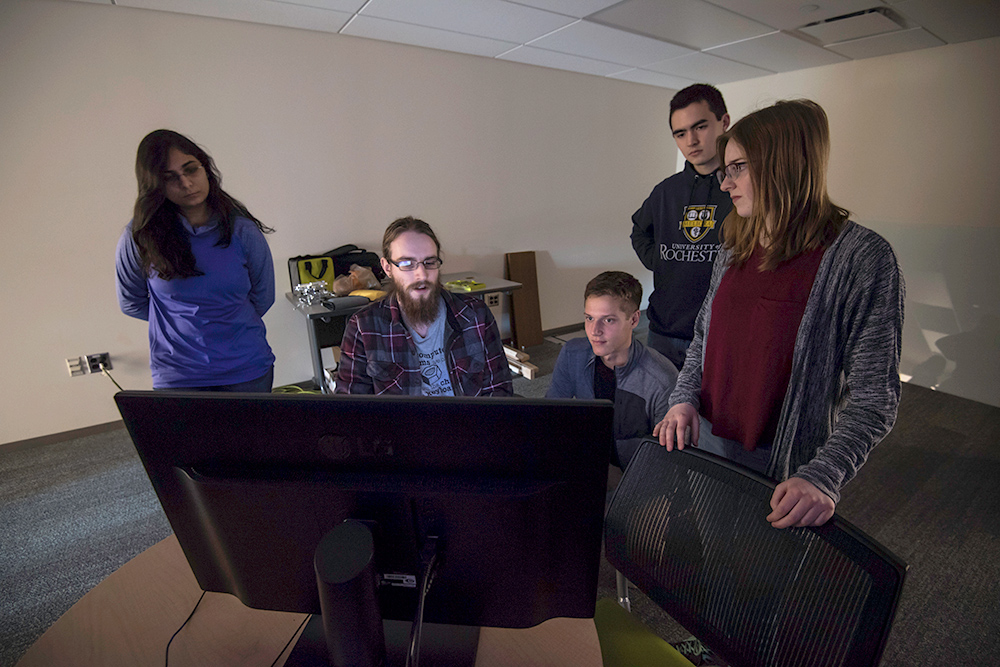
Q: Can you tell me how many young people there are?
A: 5